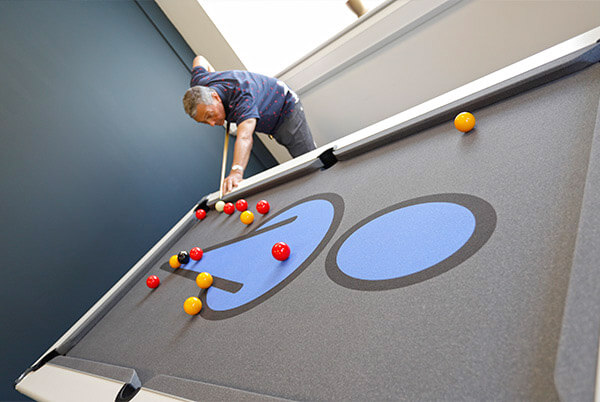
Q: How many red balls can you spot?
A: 7